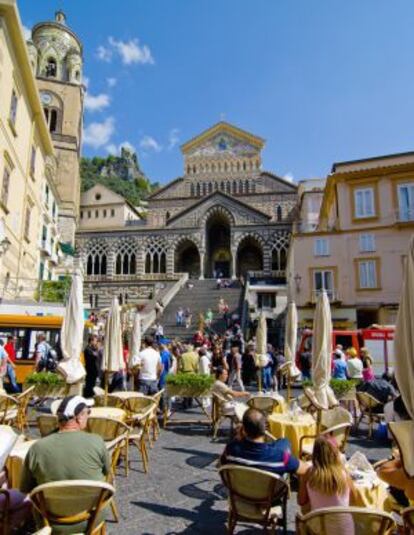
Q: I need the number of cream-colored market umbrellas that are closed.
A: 7